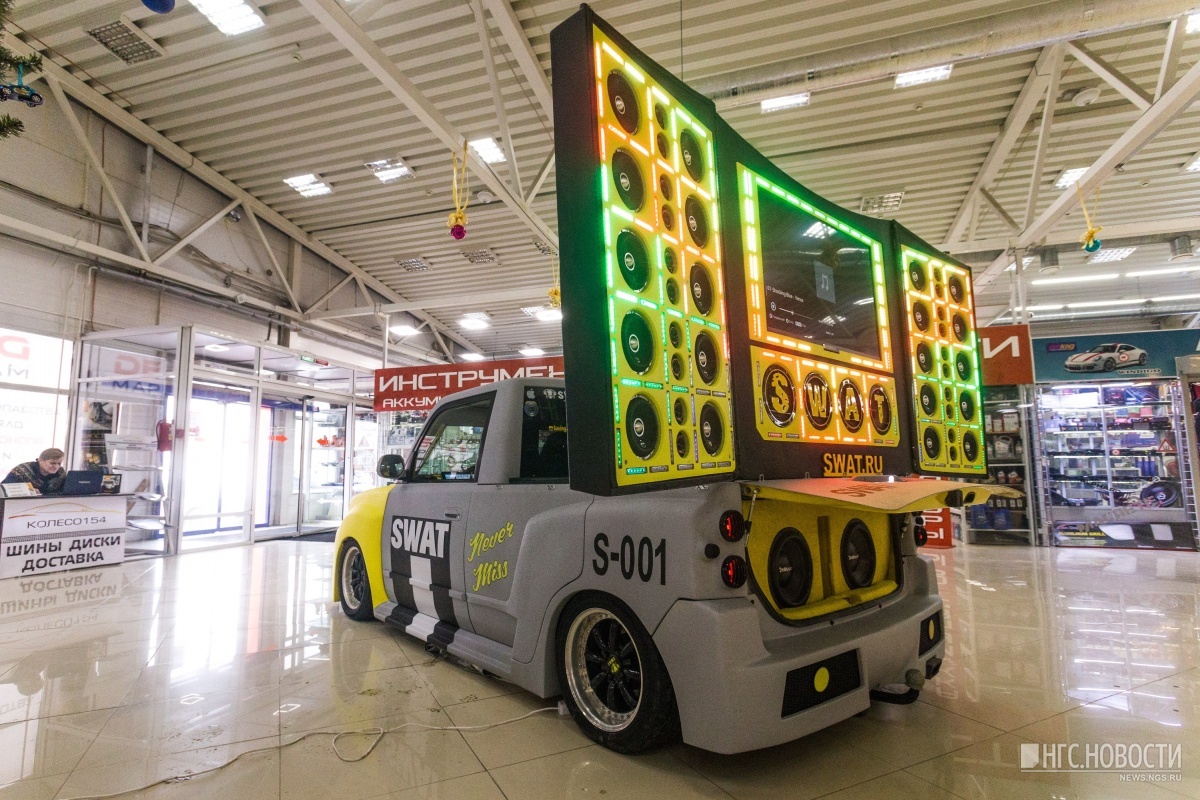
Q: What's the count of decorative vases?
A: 0